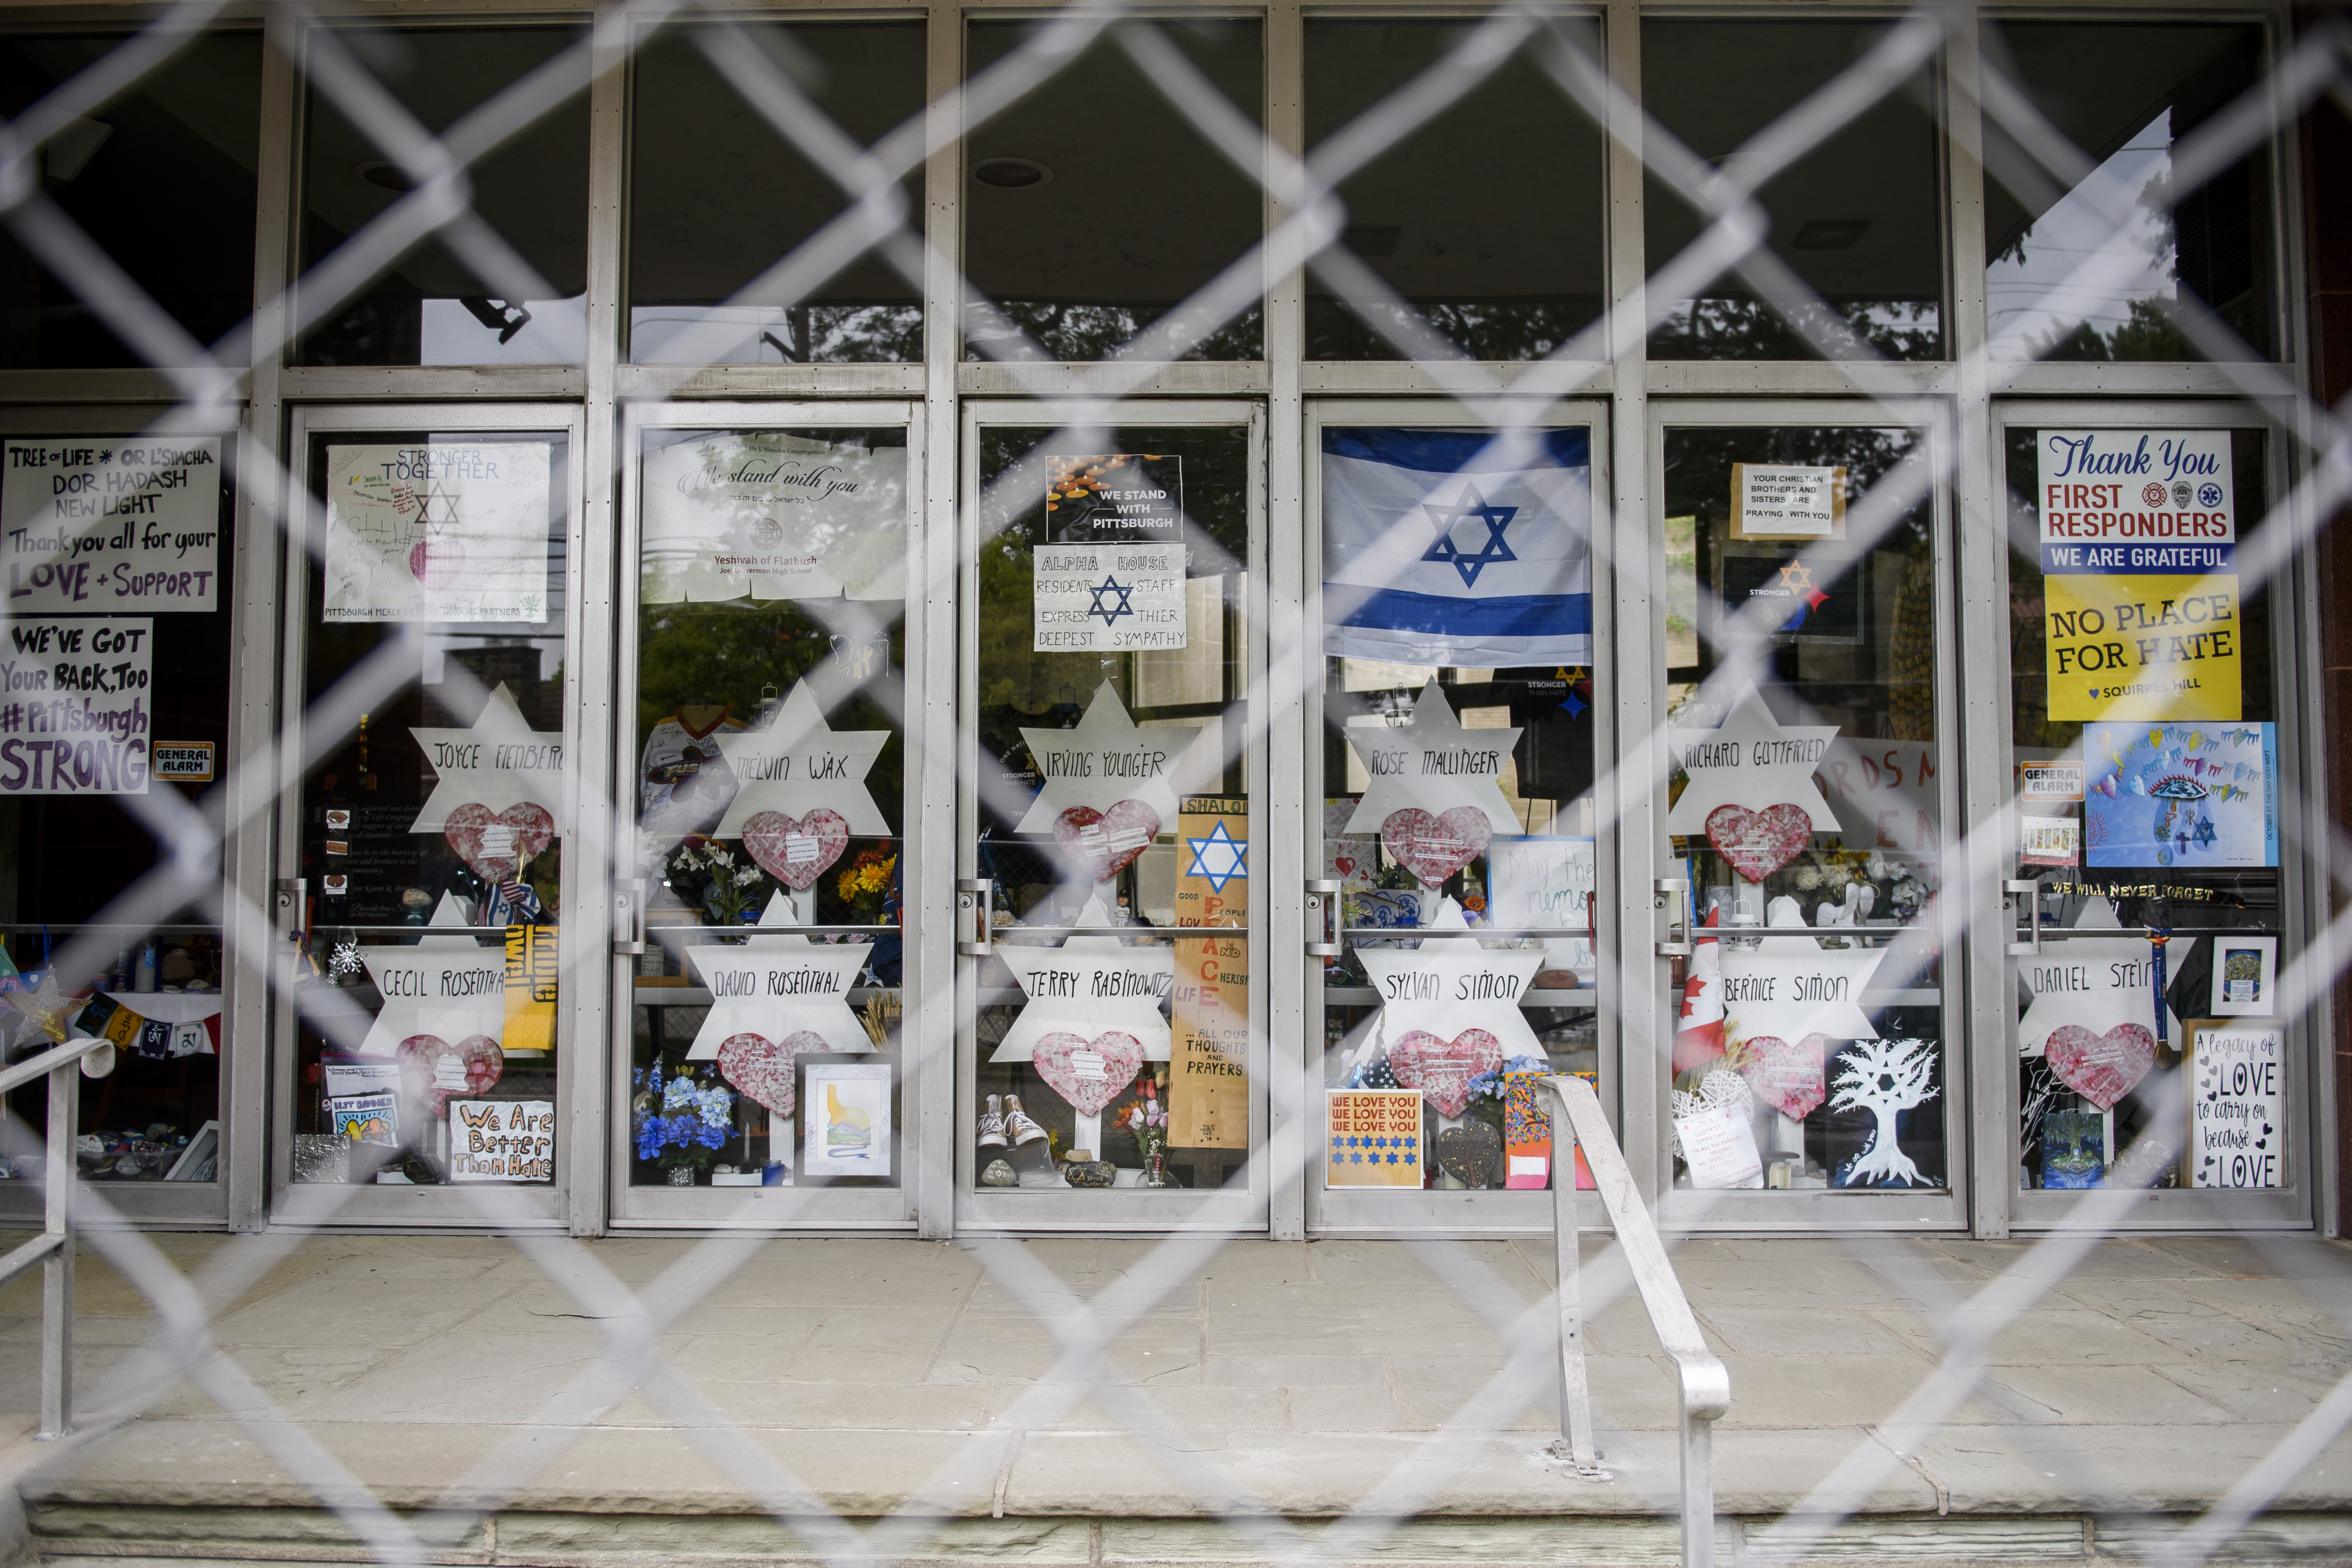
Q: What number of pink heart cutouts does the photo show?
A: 11